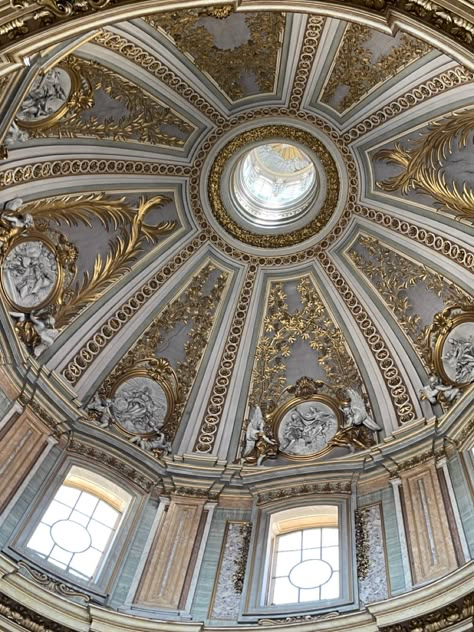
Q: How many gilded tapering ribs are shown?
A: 8